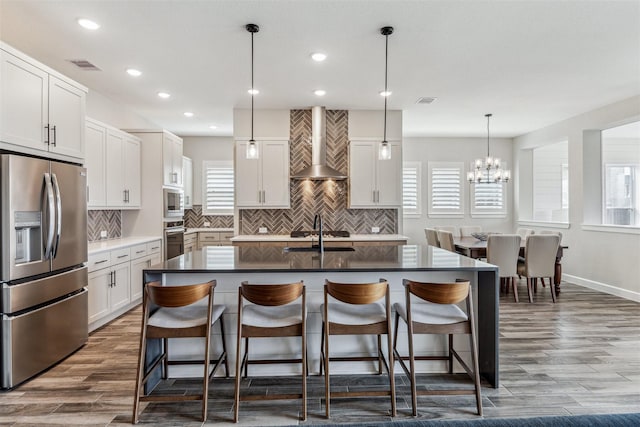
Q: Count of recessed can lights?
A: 9